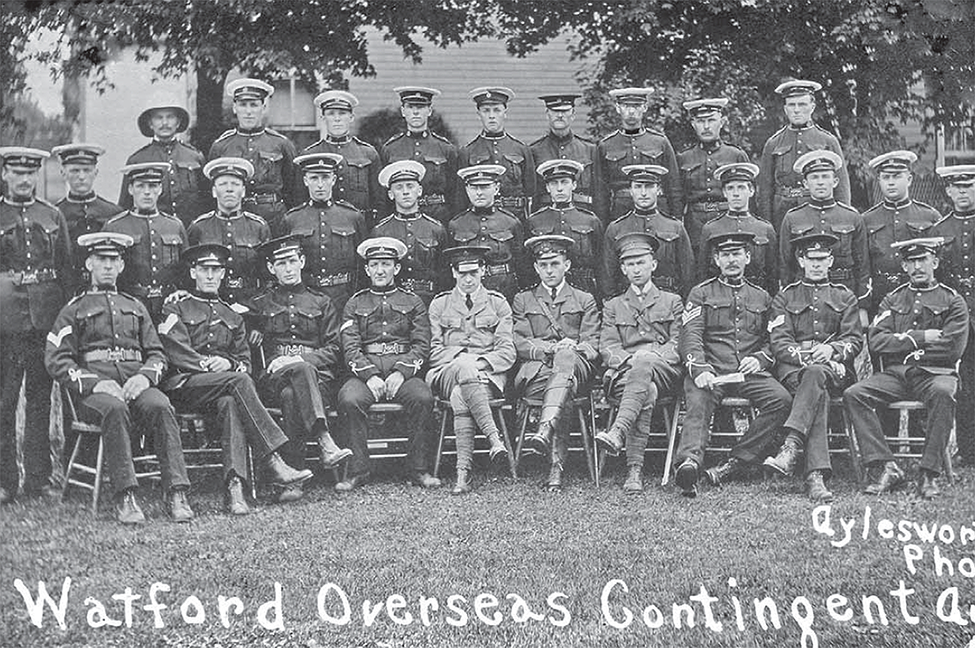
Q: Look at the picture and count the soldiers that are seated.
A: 10